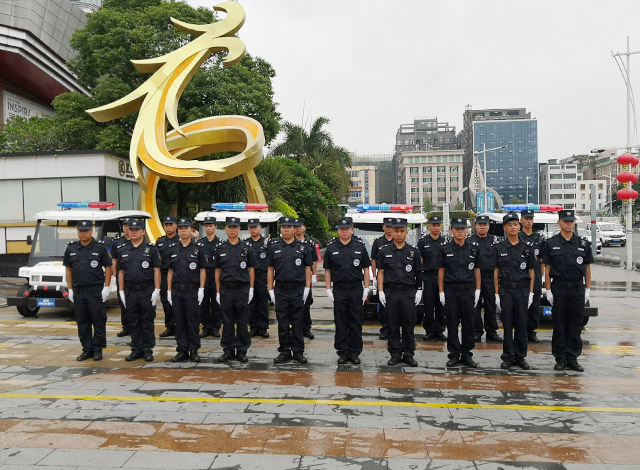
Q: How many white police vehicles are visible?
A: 4